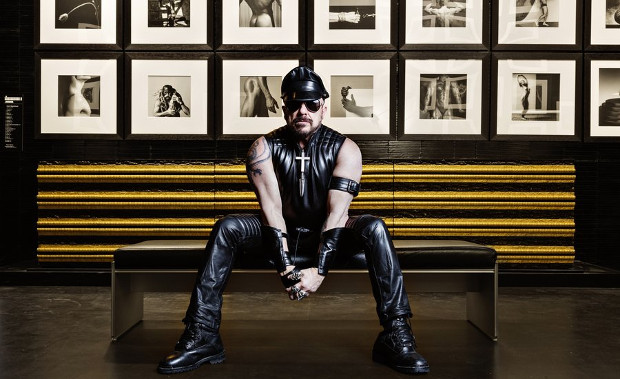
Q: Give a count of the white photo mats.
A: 14